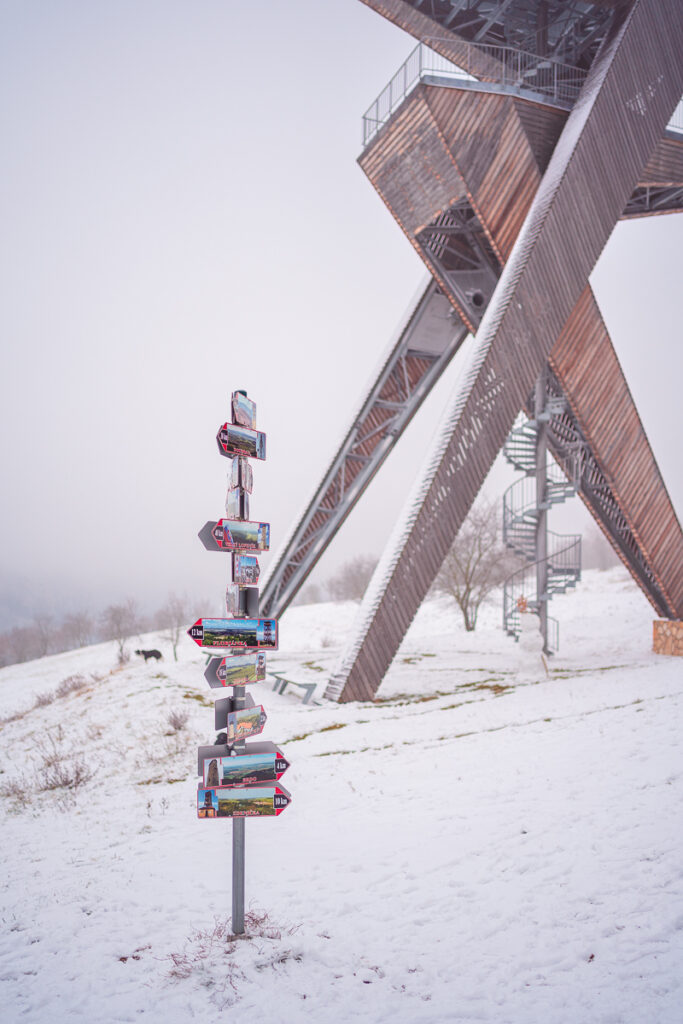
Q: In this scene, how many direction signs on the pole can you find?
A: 12